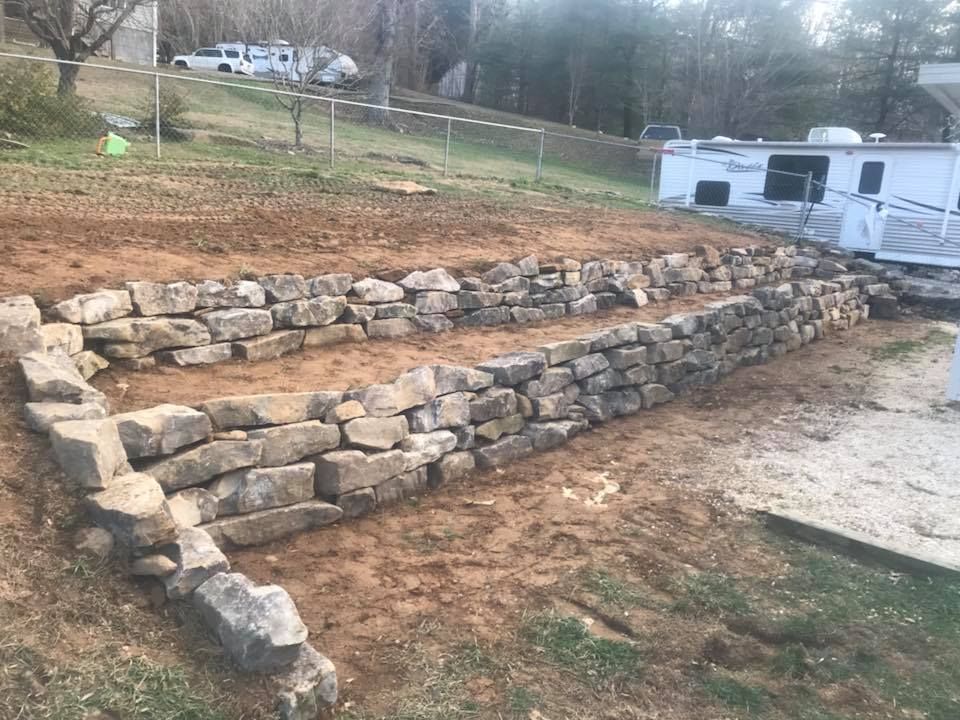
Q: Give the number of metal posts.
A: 6